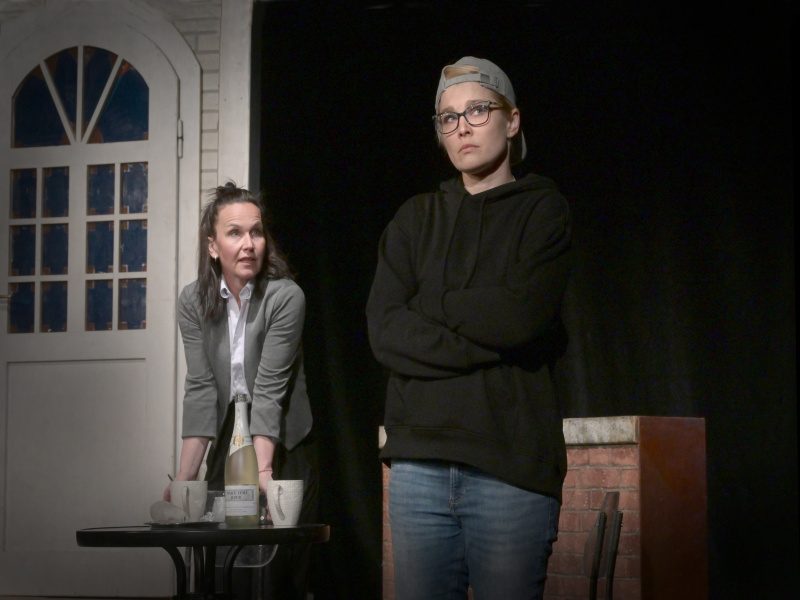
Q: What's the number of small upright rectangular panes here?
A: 12